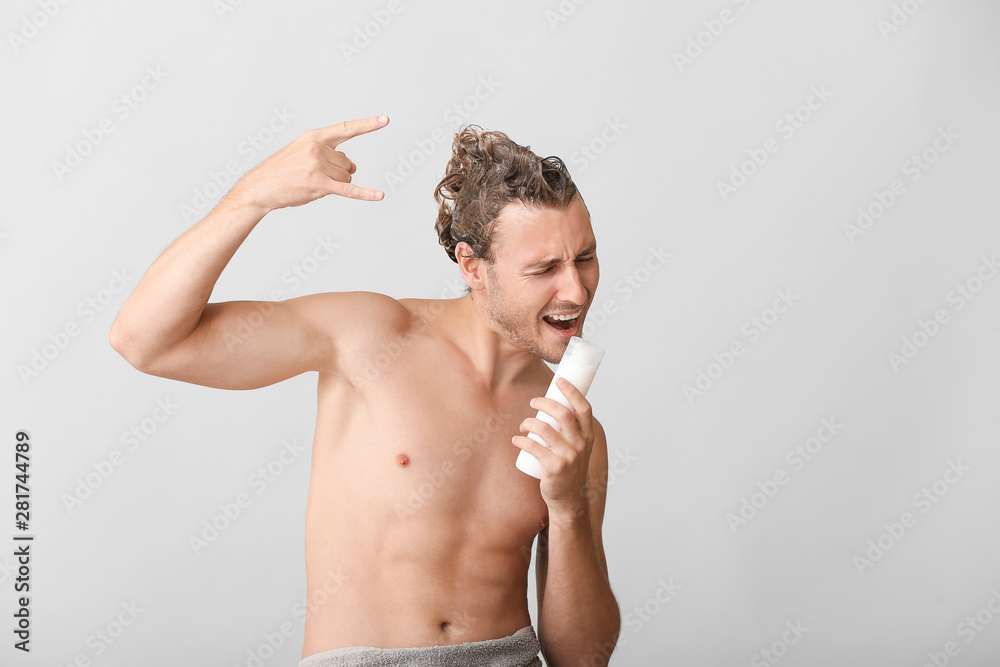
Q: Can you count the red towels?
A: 0